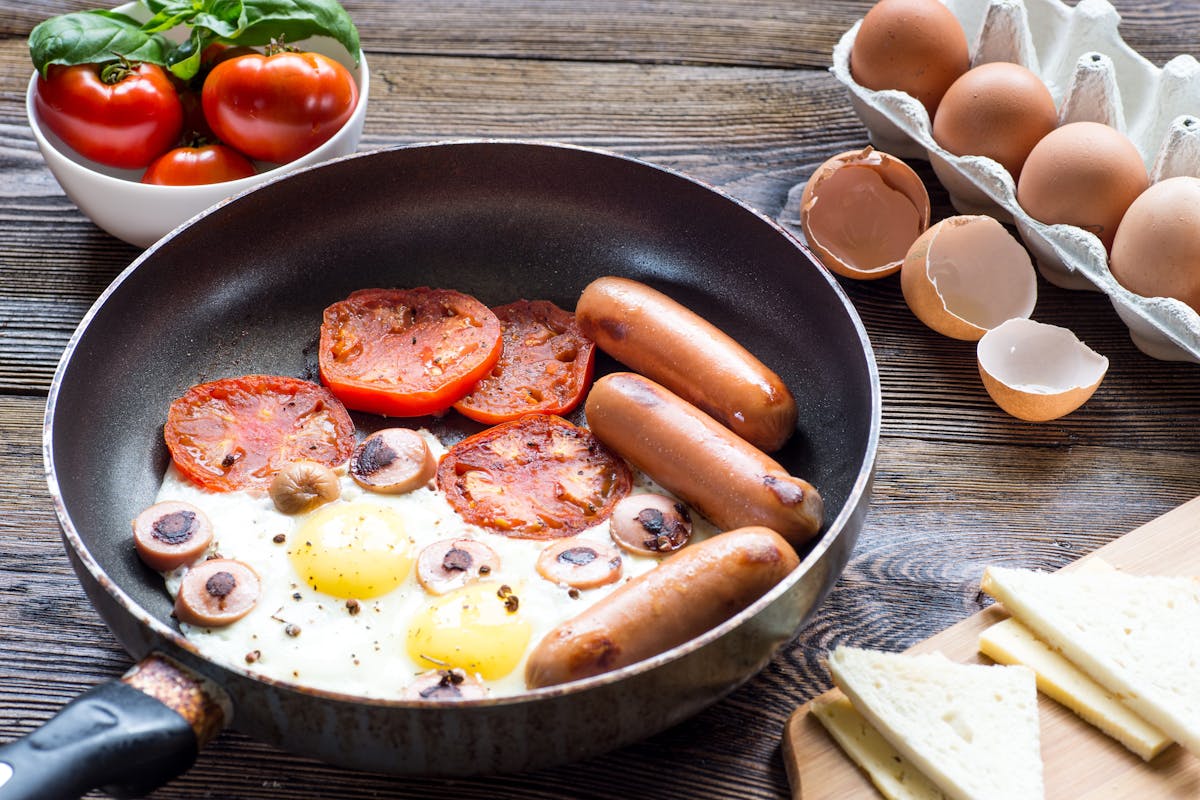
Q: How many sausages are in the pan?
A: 3